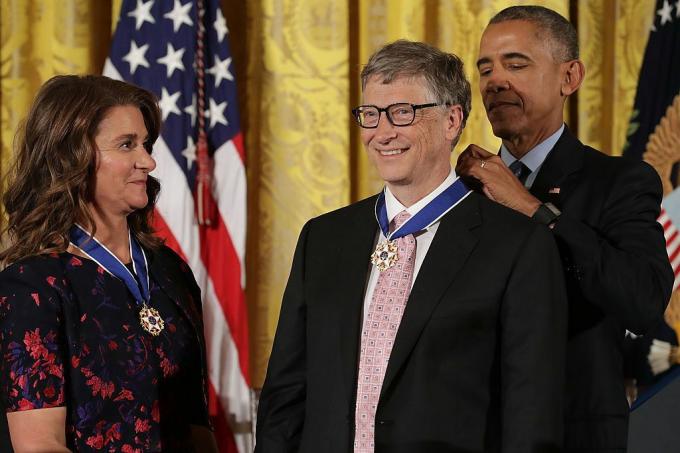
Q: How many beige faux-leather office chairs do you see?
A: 0